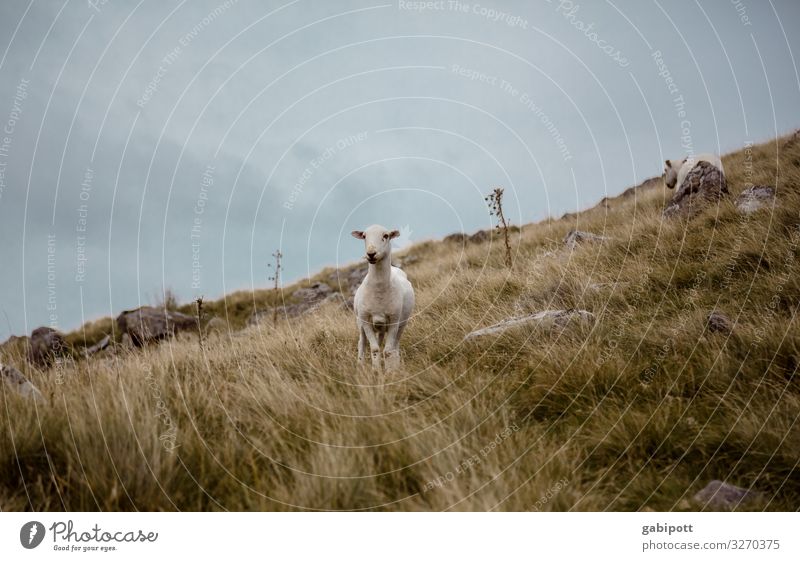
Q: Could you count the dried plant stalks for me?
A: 3